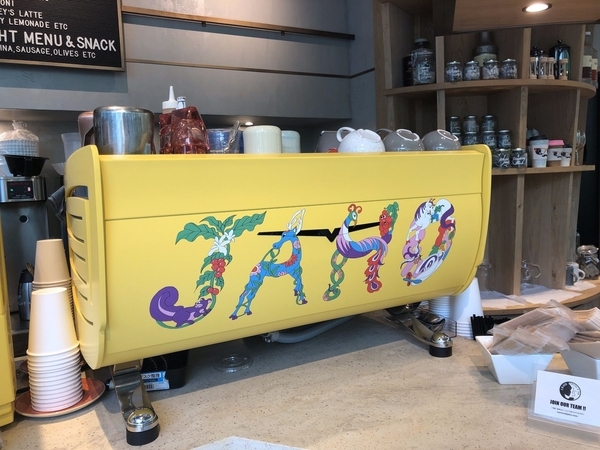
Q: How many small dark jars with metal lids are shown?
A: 13